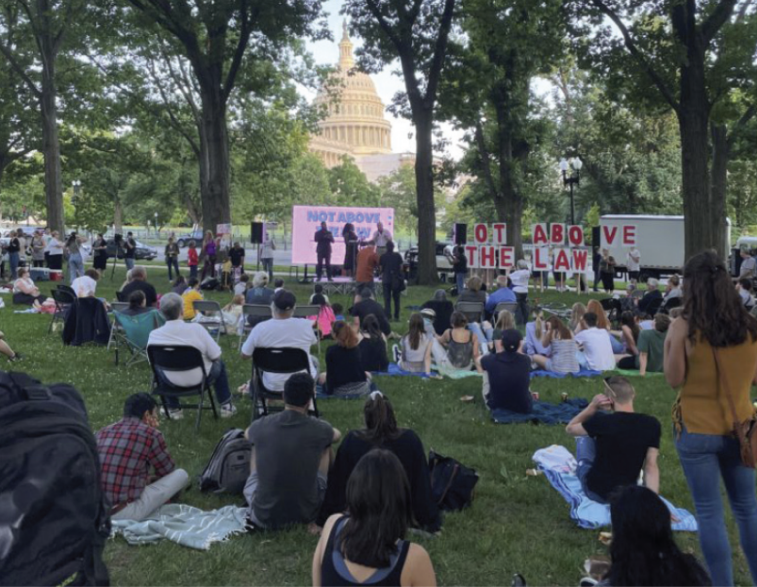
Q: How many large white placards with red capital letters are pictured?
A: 13